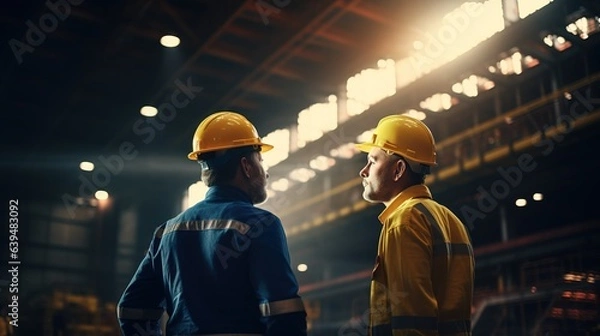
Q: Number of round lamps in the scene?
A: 7